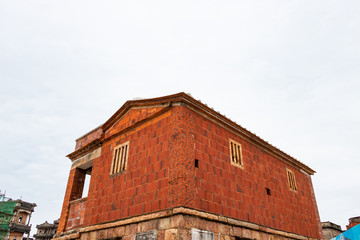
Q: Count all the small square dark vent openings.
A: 2